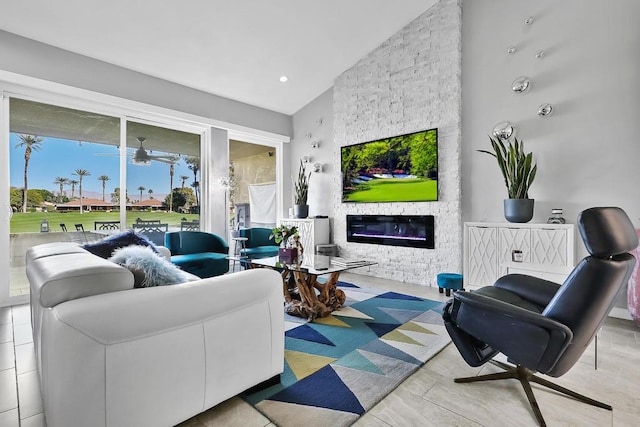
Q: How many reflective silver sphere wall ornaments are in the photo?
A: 11